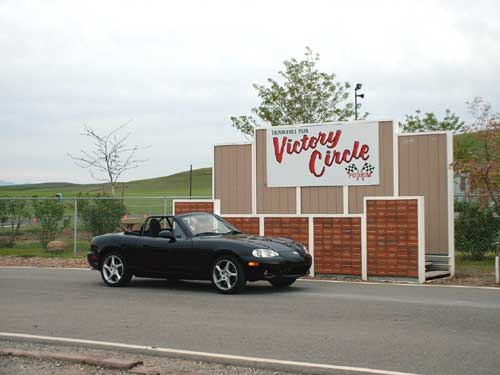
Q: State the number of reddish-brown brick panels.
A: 5